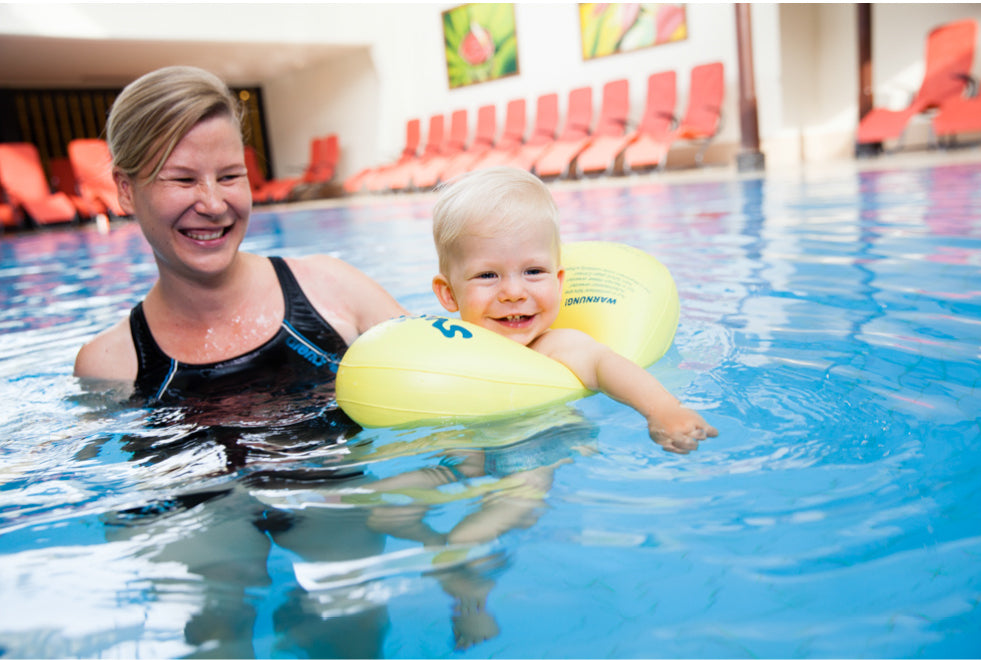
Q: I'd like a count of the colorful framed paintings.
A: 2